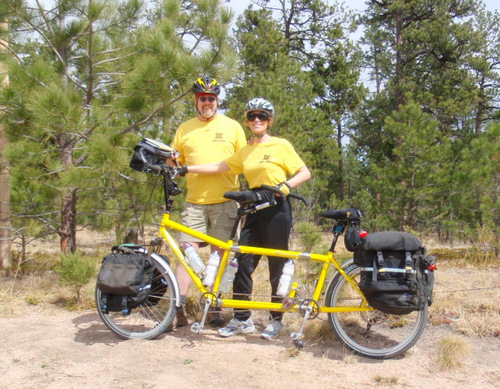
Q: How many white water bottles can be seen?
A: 4